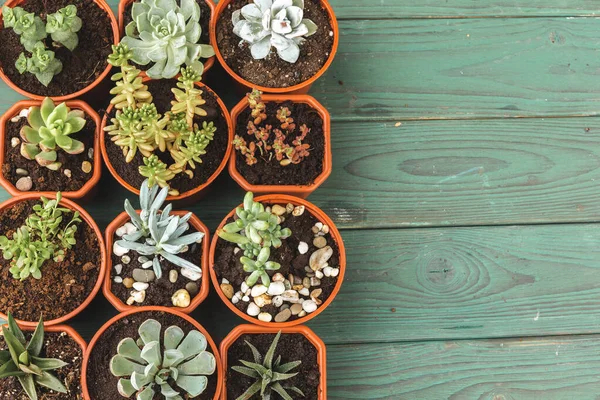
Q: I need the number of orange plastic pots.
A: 12